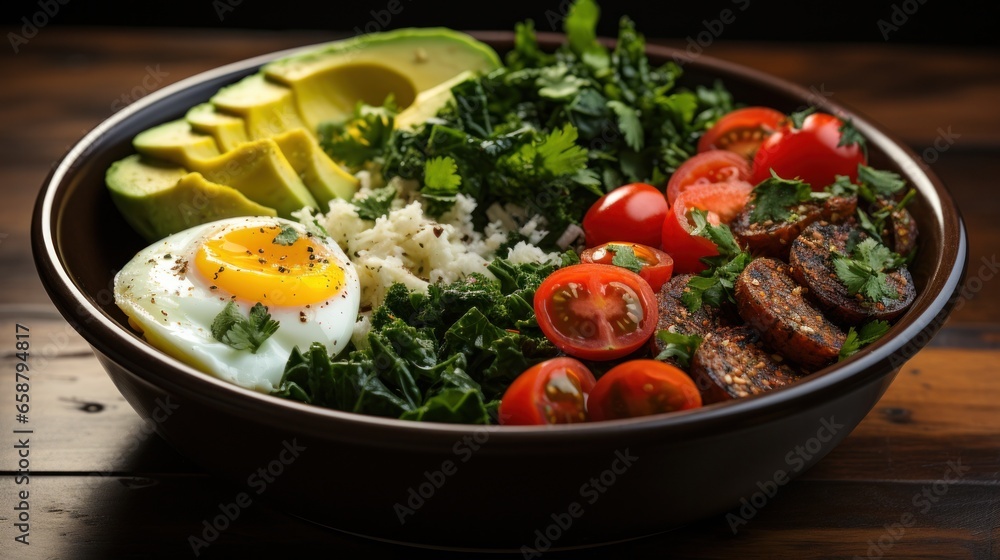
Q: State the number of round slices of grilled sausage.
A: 6